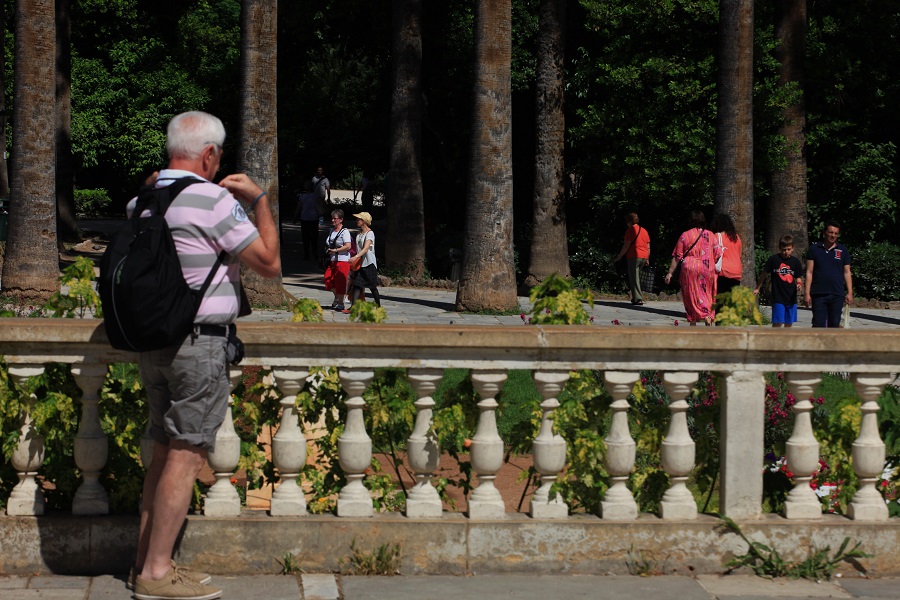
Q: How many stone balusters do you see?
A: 13